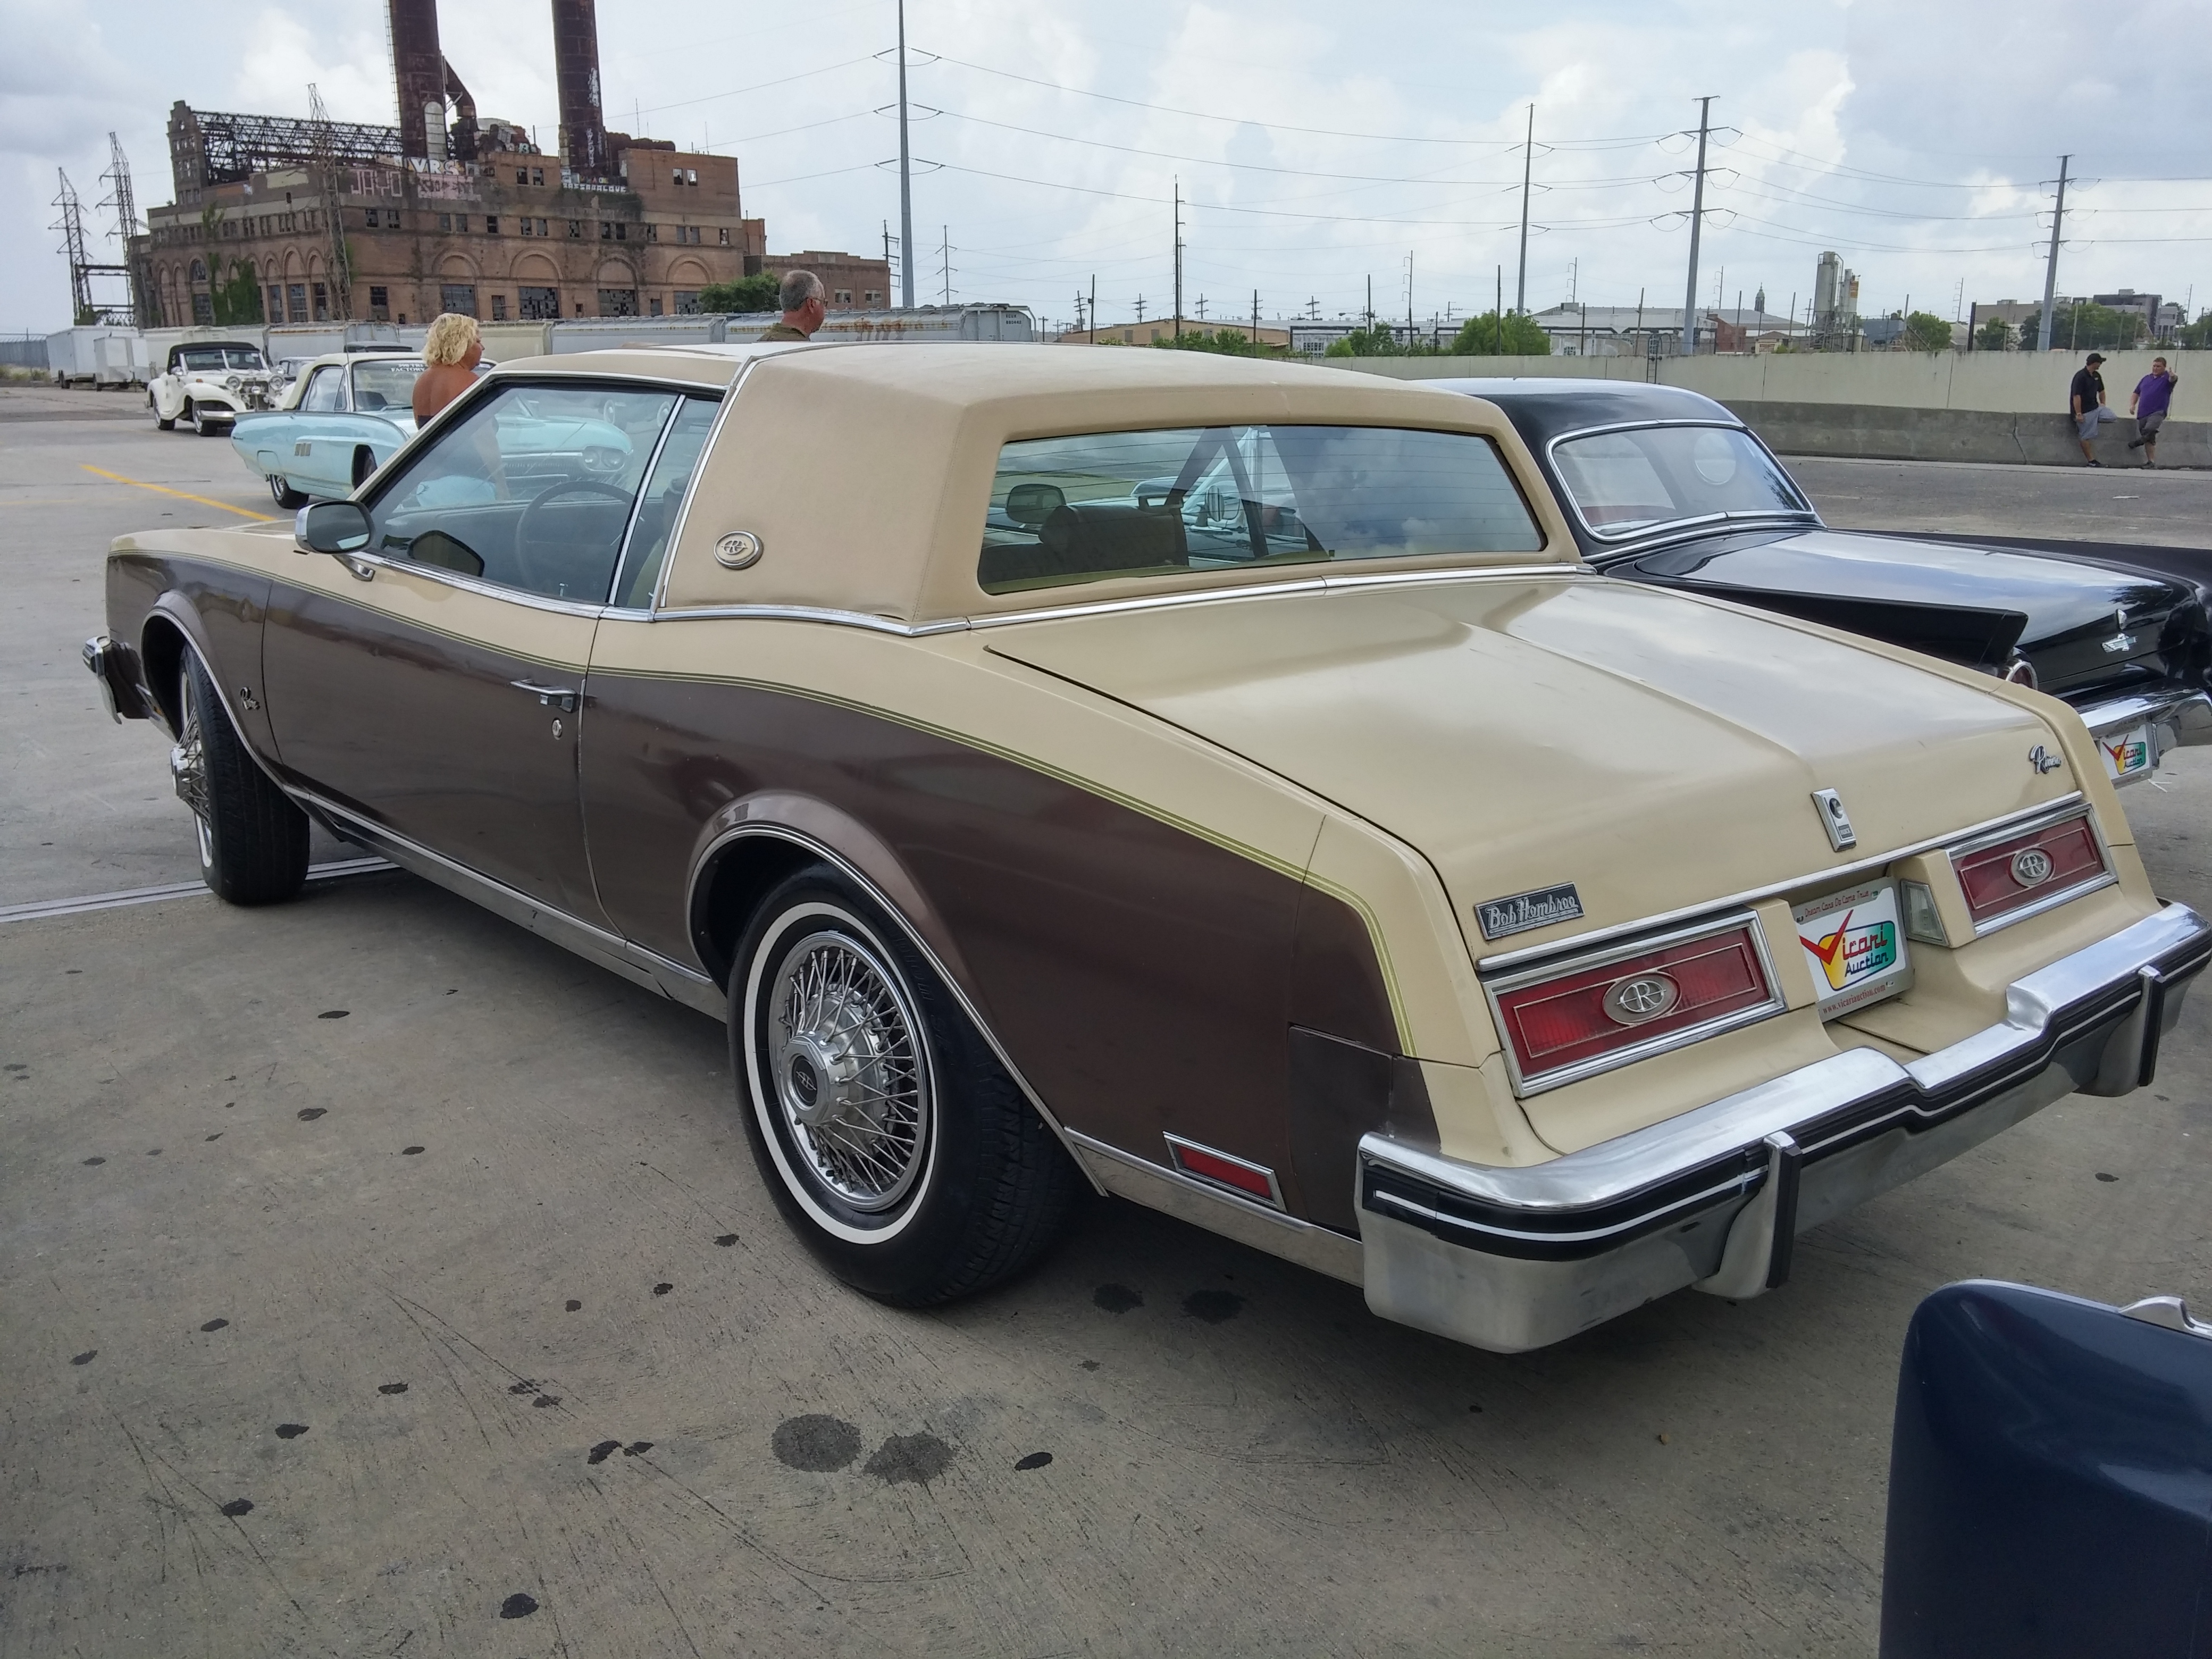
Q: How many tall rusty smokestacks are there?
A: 2